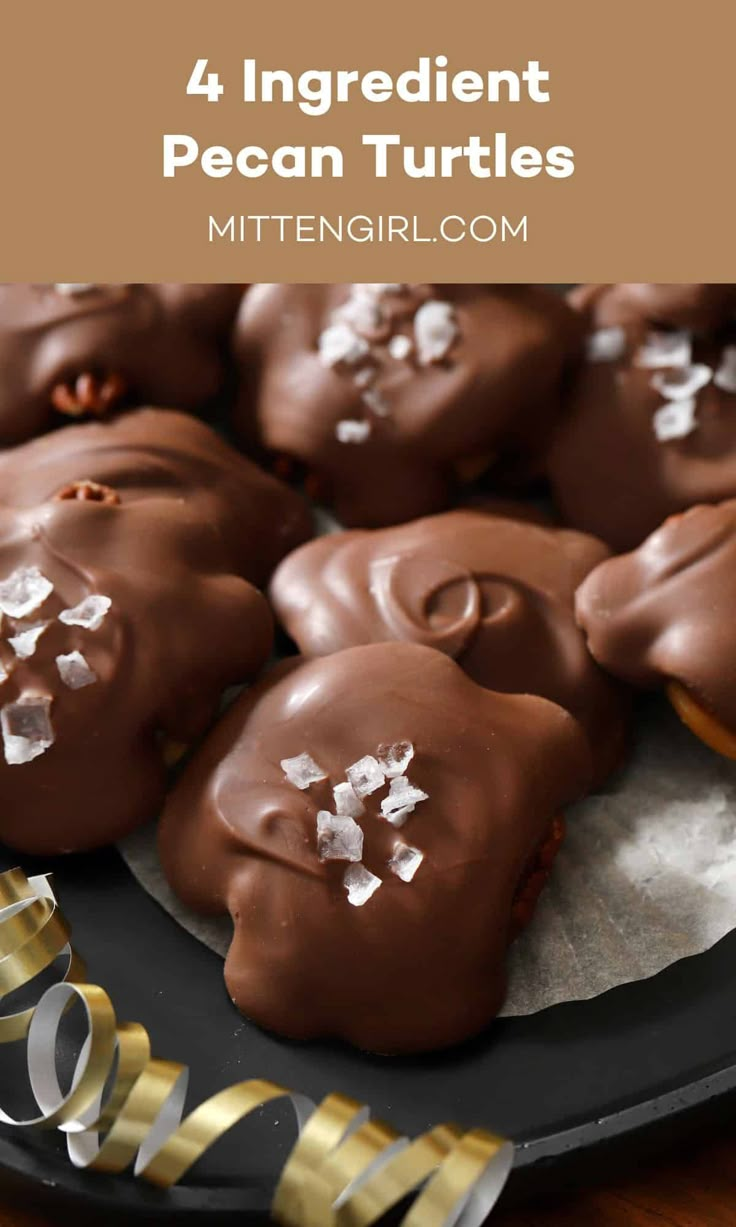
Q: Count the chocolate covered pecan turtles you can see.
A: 8